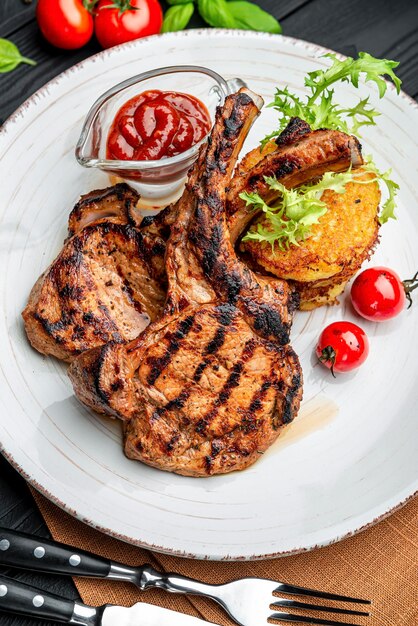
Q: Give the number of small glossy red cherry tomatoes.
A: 2